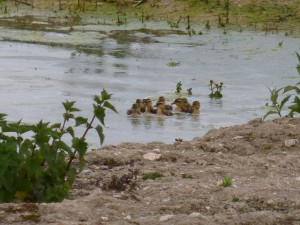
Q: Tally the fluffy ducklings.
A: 9